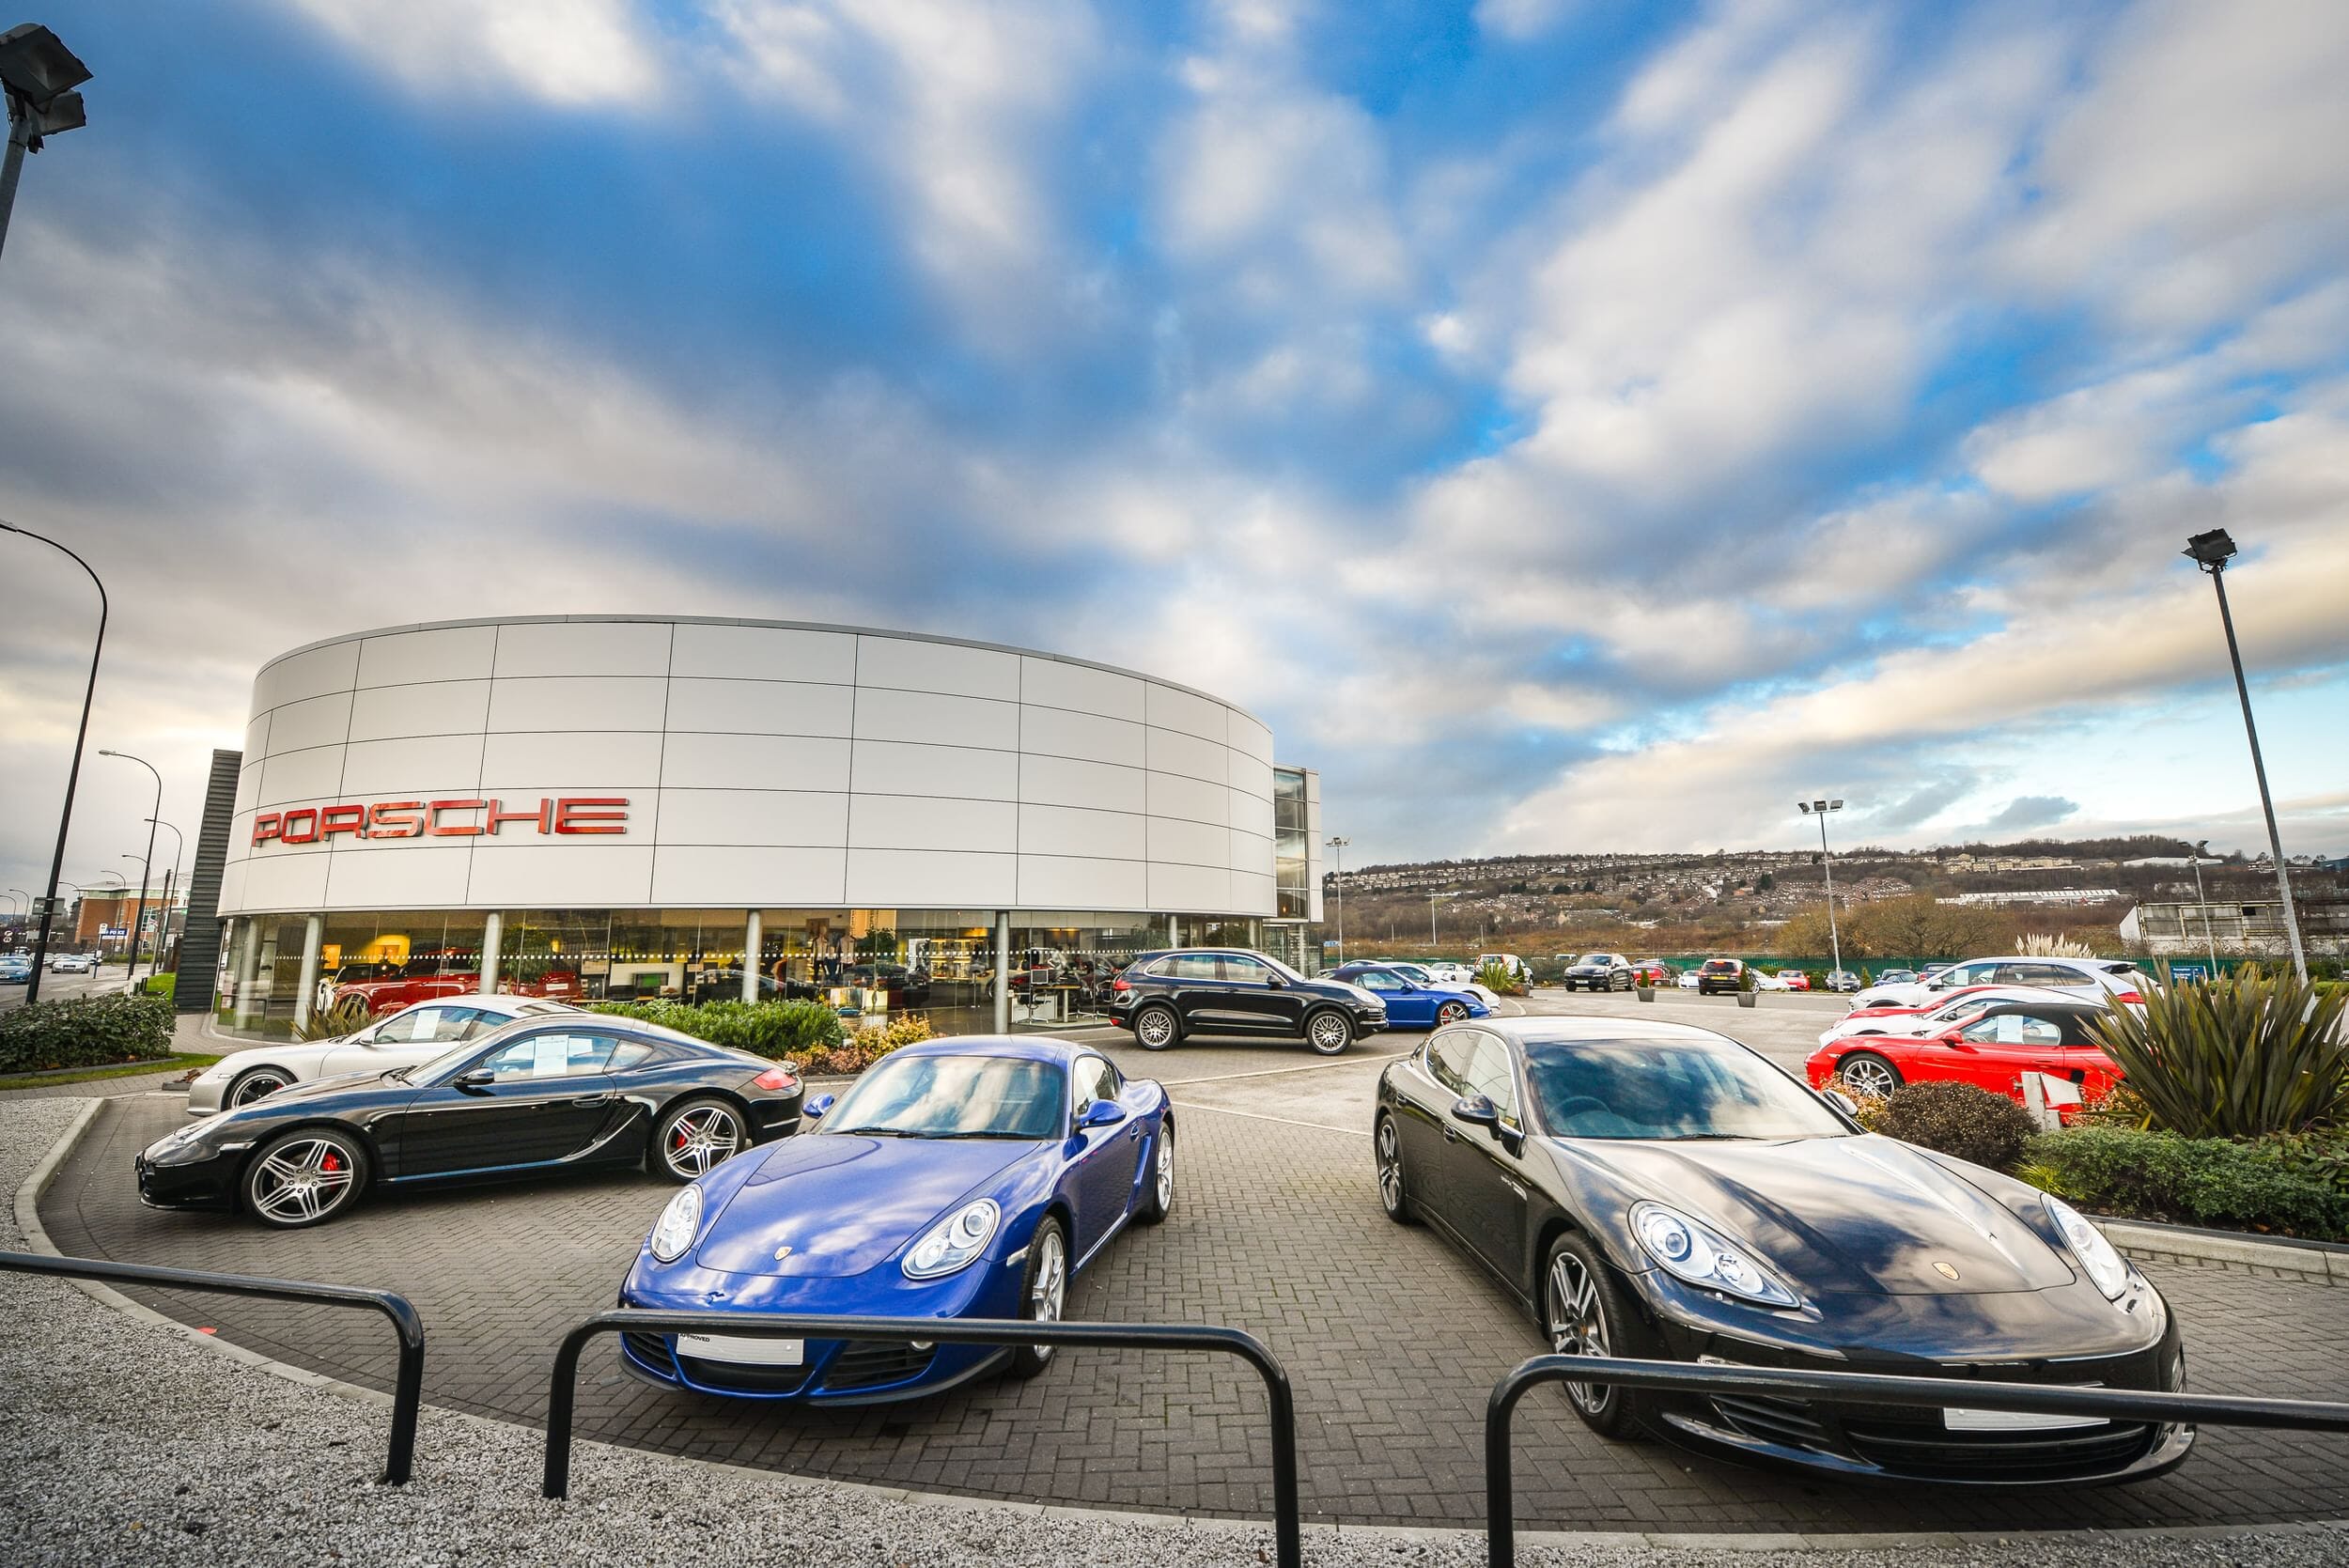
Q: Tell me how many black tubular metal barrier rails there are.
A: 3